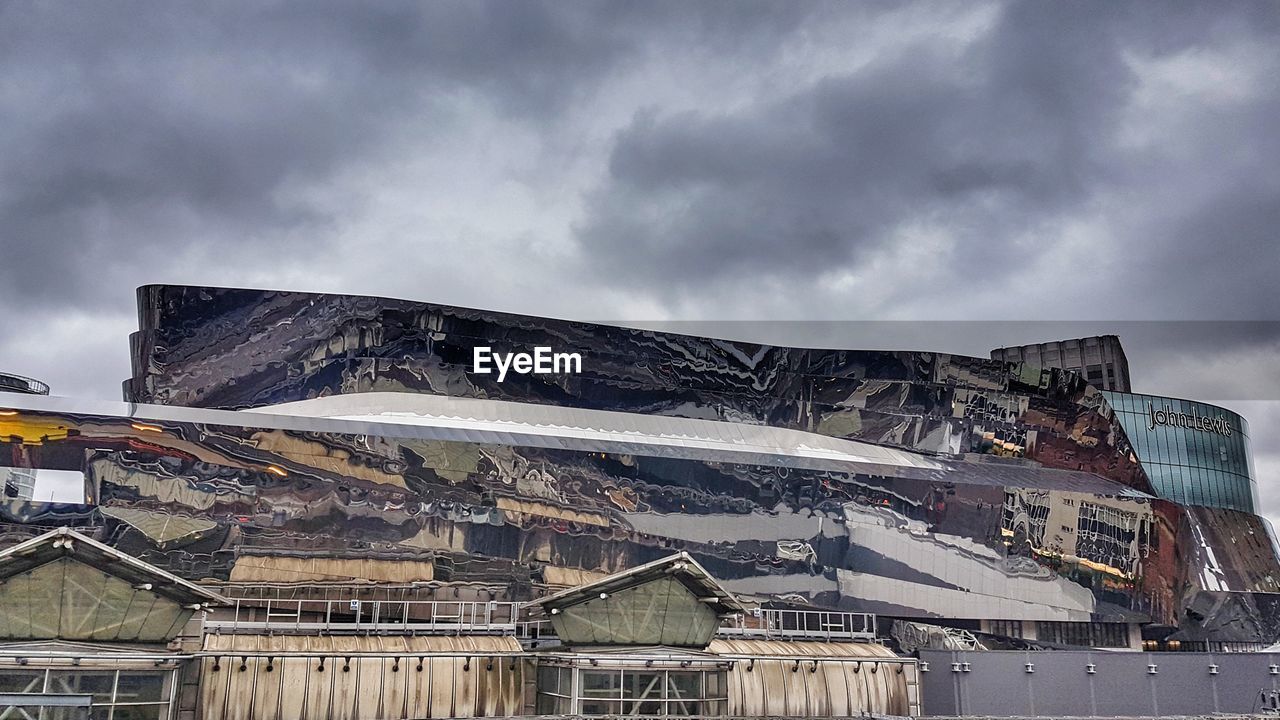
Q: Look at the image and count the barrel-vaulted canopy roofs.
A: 2